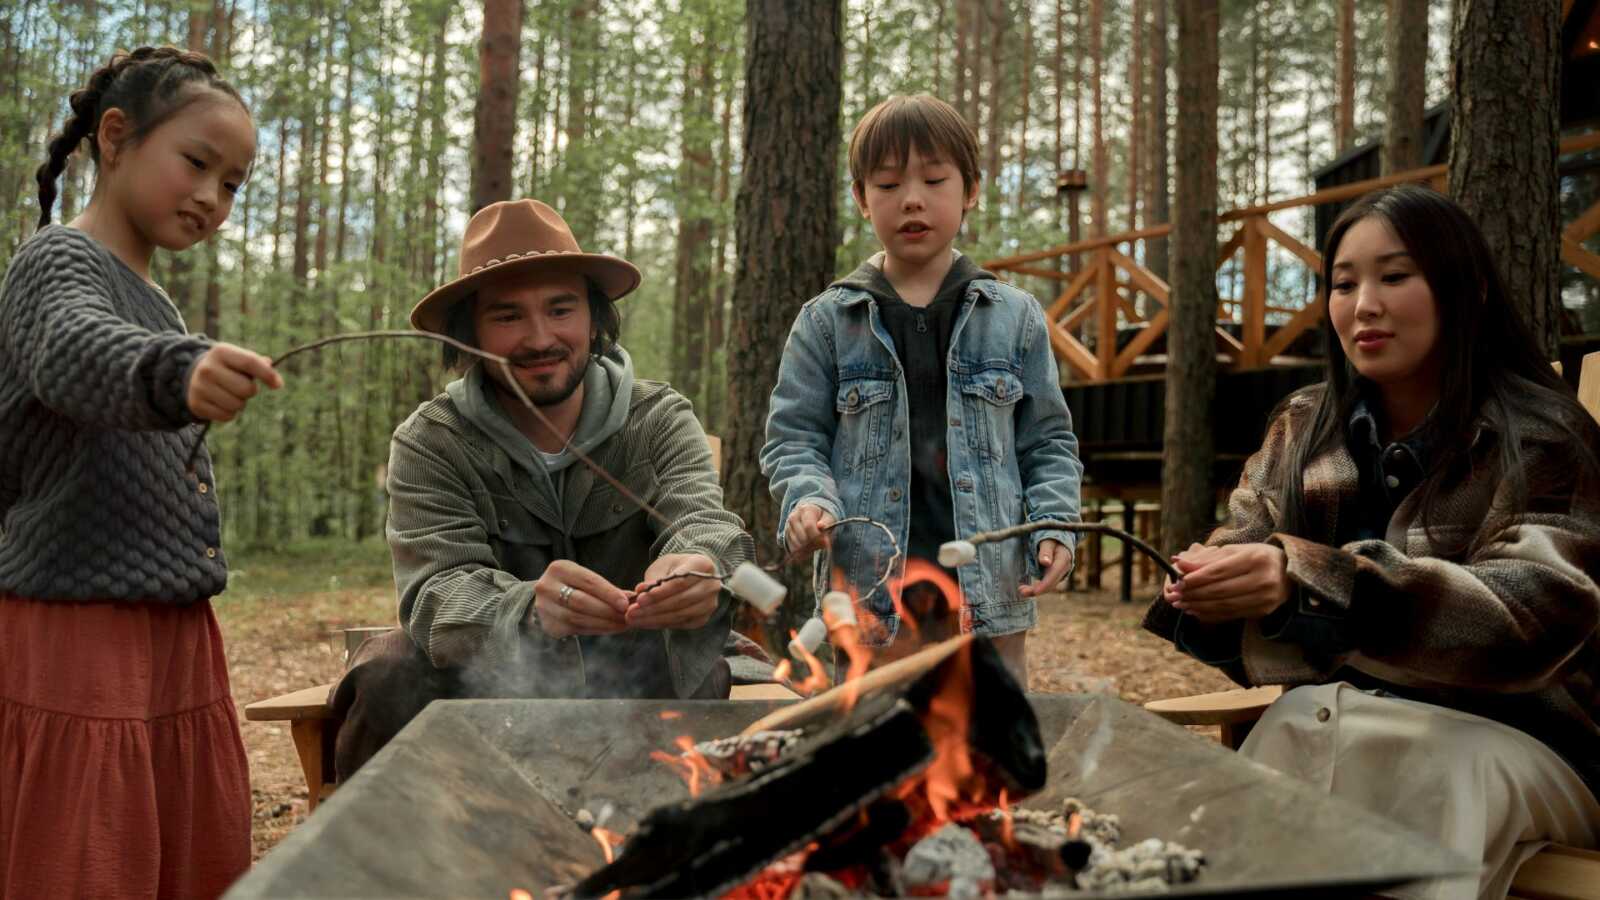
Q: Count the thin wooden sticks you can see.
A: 4